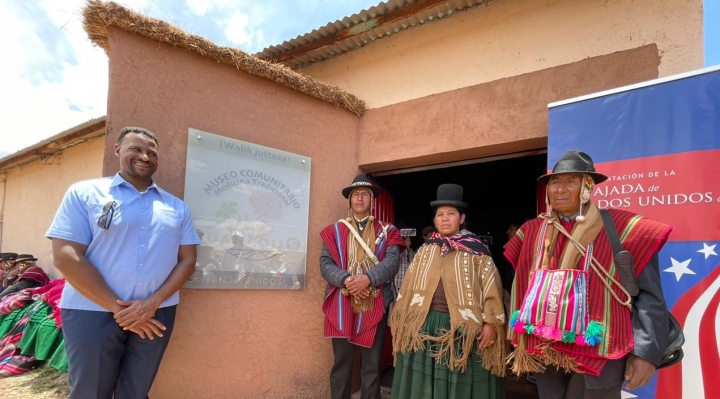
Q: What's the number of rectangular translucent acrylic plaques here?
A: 1